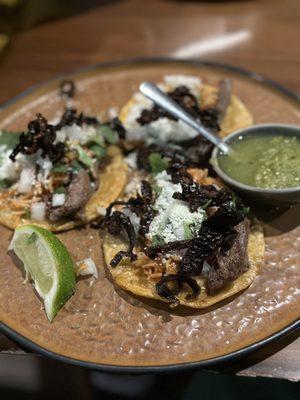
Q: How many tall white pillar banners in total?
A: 0